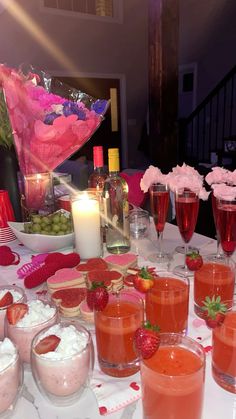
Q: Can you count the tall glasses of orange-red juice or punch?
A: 5